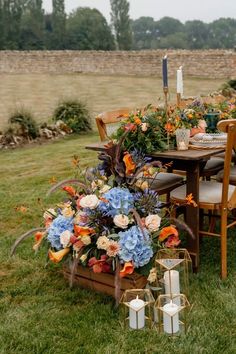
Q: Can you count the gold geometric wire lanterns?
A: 3